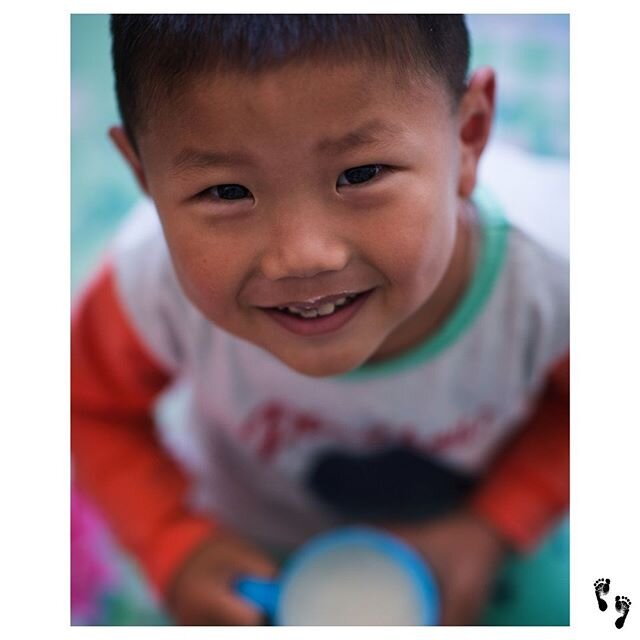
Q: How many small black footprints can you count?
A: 2